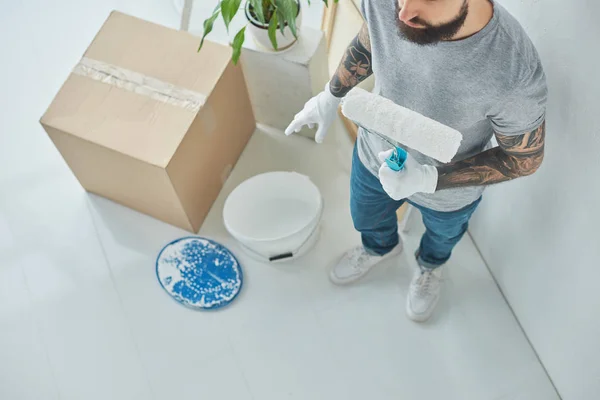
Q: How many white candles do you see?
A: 0